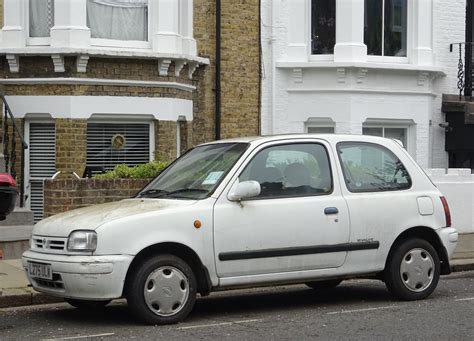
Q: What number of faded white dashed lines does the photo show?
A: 4